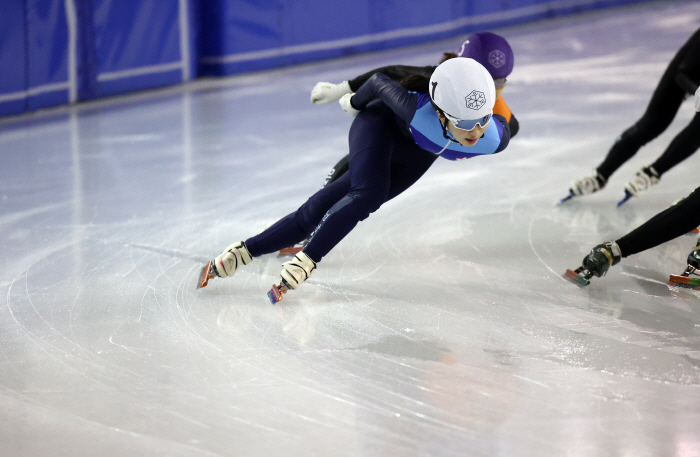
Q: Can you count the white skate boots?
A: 4